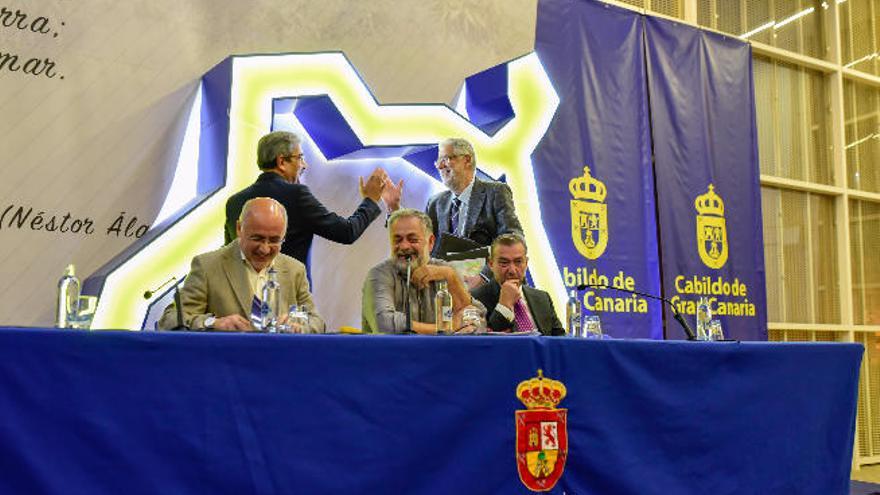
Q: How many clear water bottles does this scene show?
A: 5